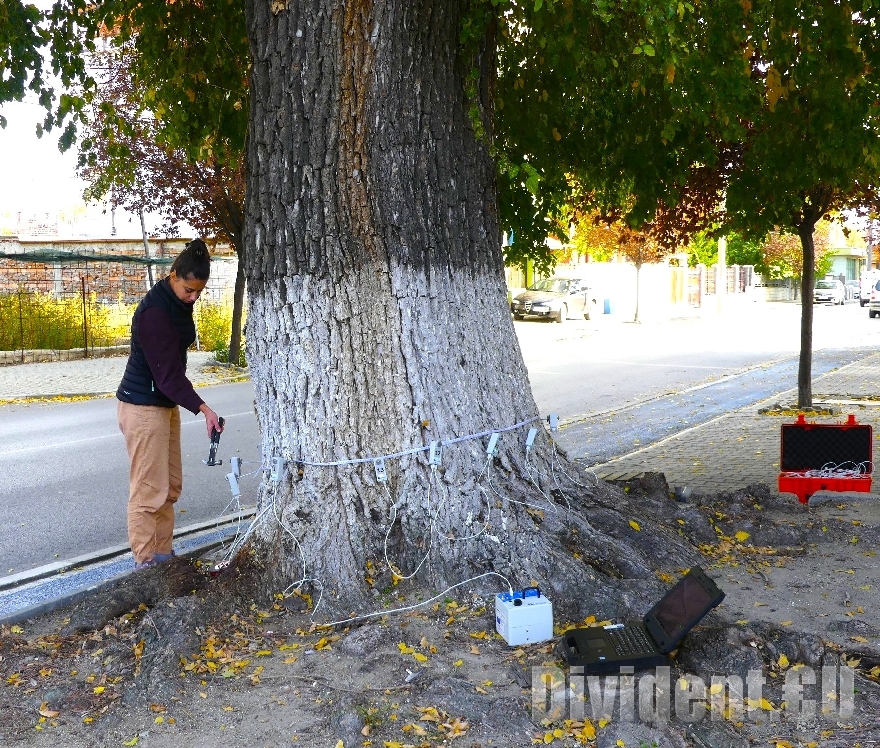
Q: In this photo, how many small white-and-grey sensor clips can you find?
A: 8